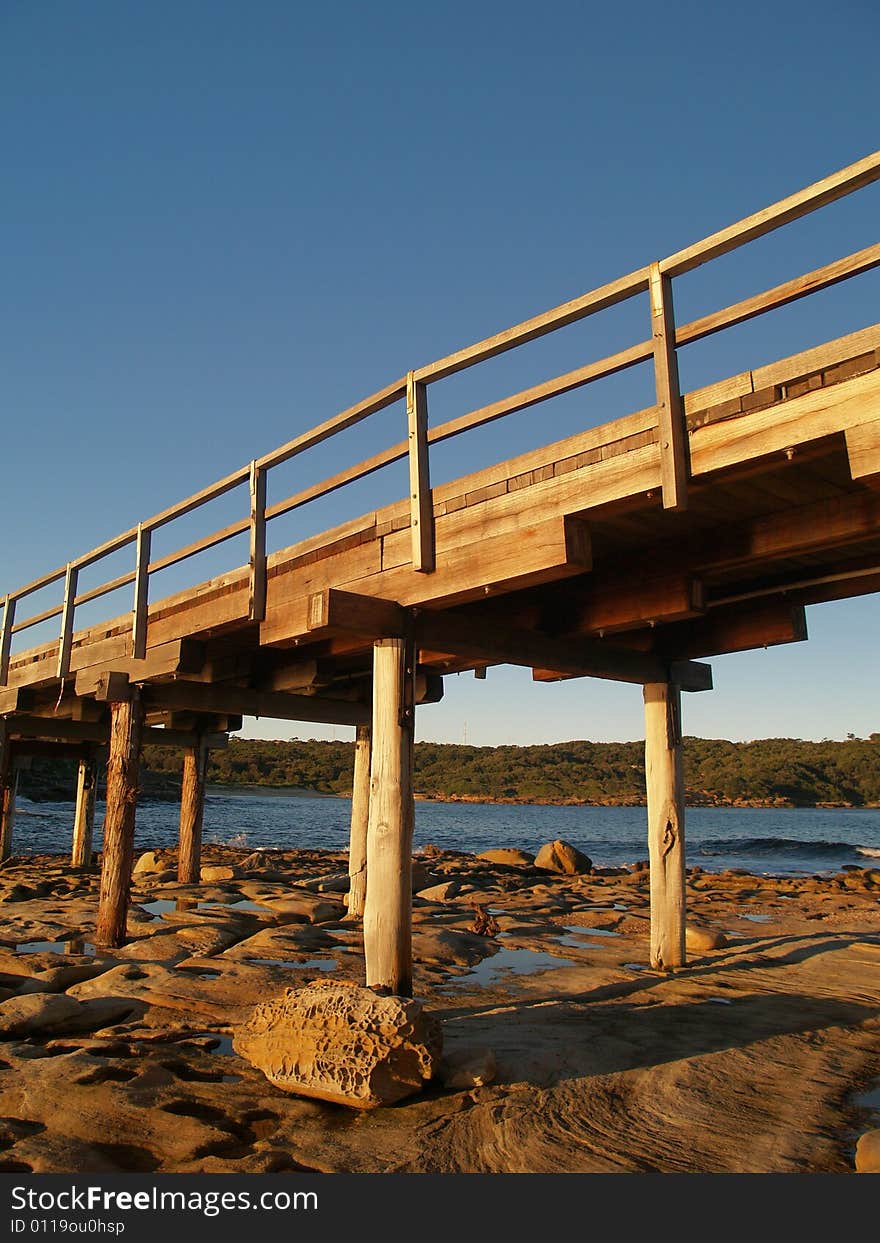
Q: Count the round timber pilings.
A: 7